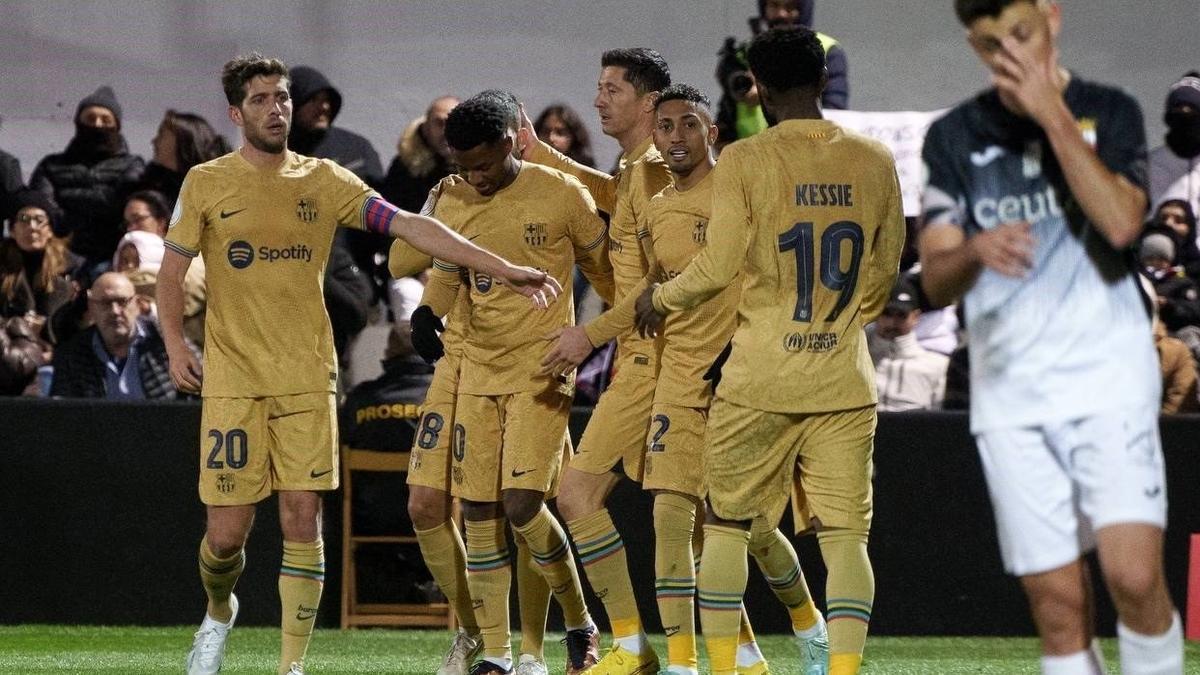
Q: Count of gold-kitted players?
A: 6